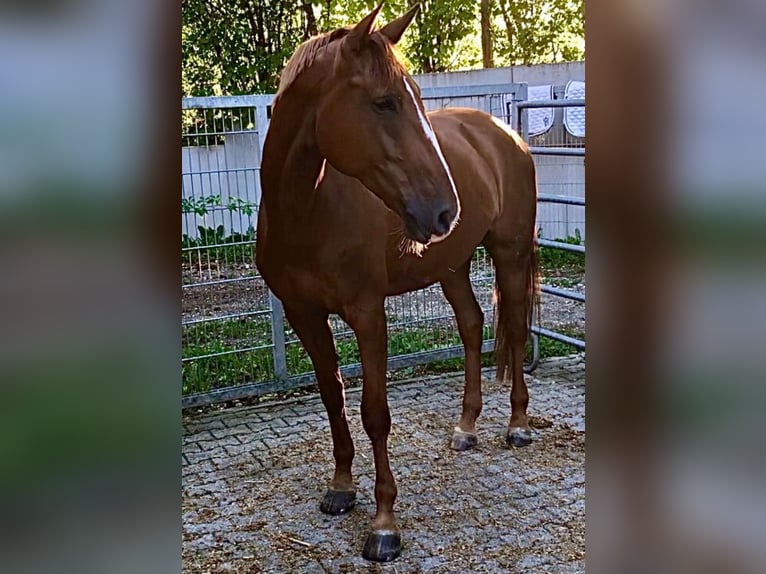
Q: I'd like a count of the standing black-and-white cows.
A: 0